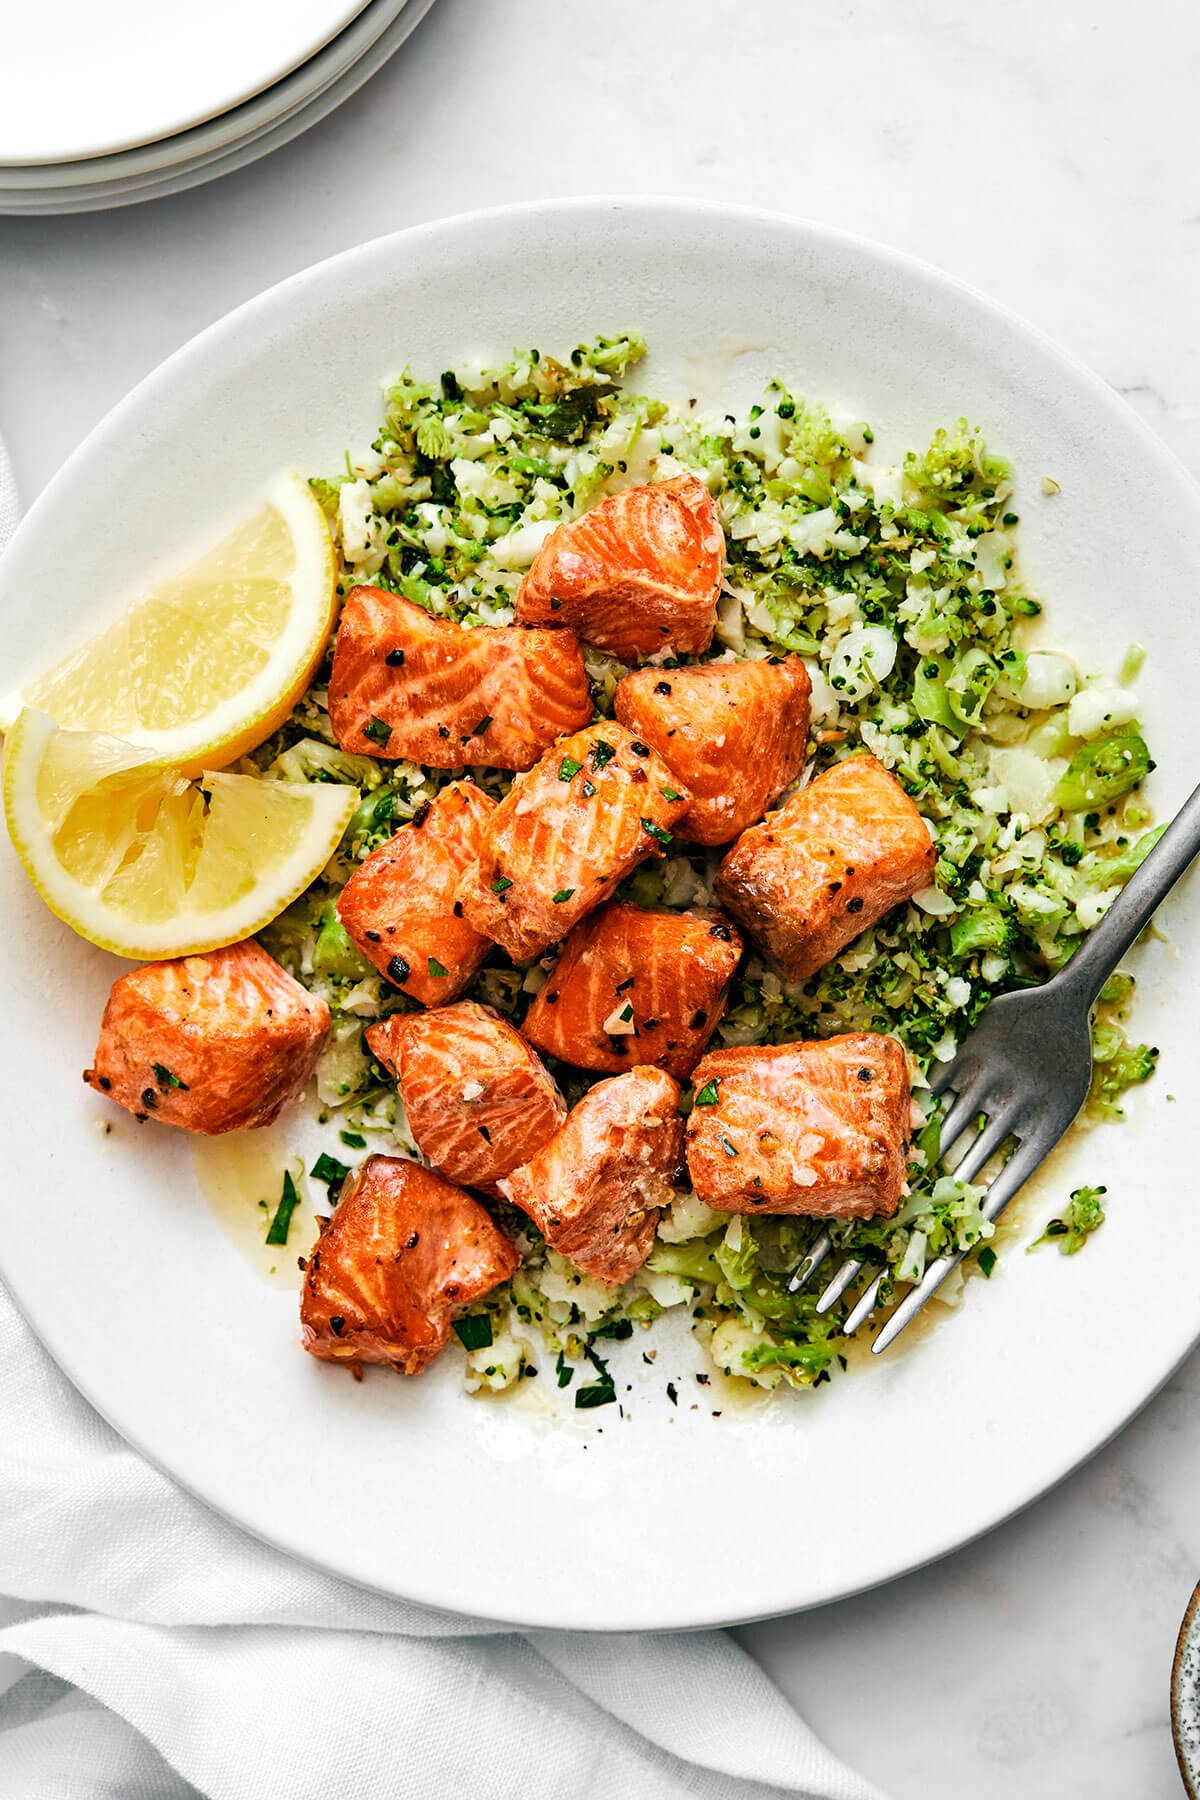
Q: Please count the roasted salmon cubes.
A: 12